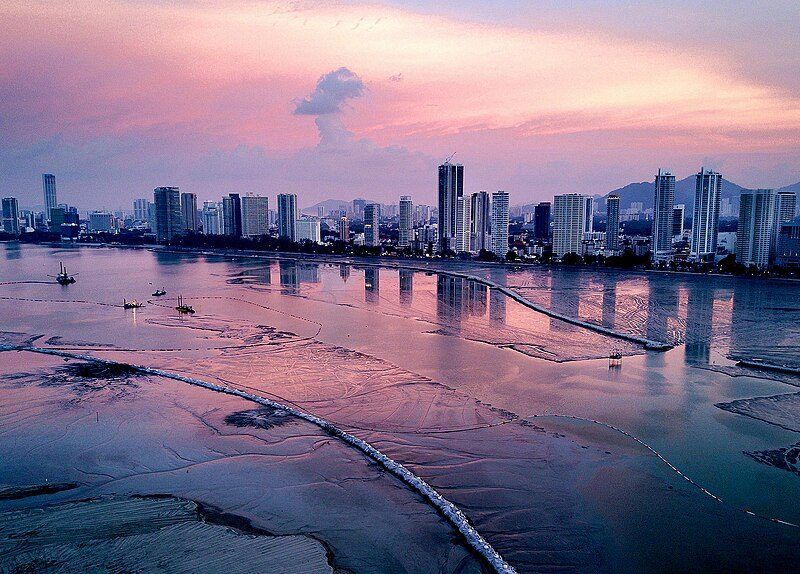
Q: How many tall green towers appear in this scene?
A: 0